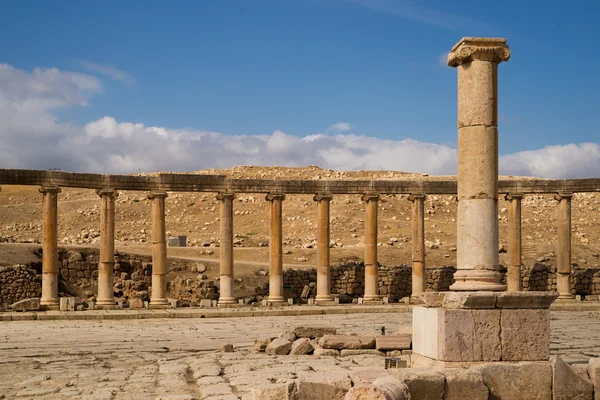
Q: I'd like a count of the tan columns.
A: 11